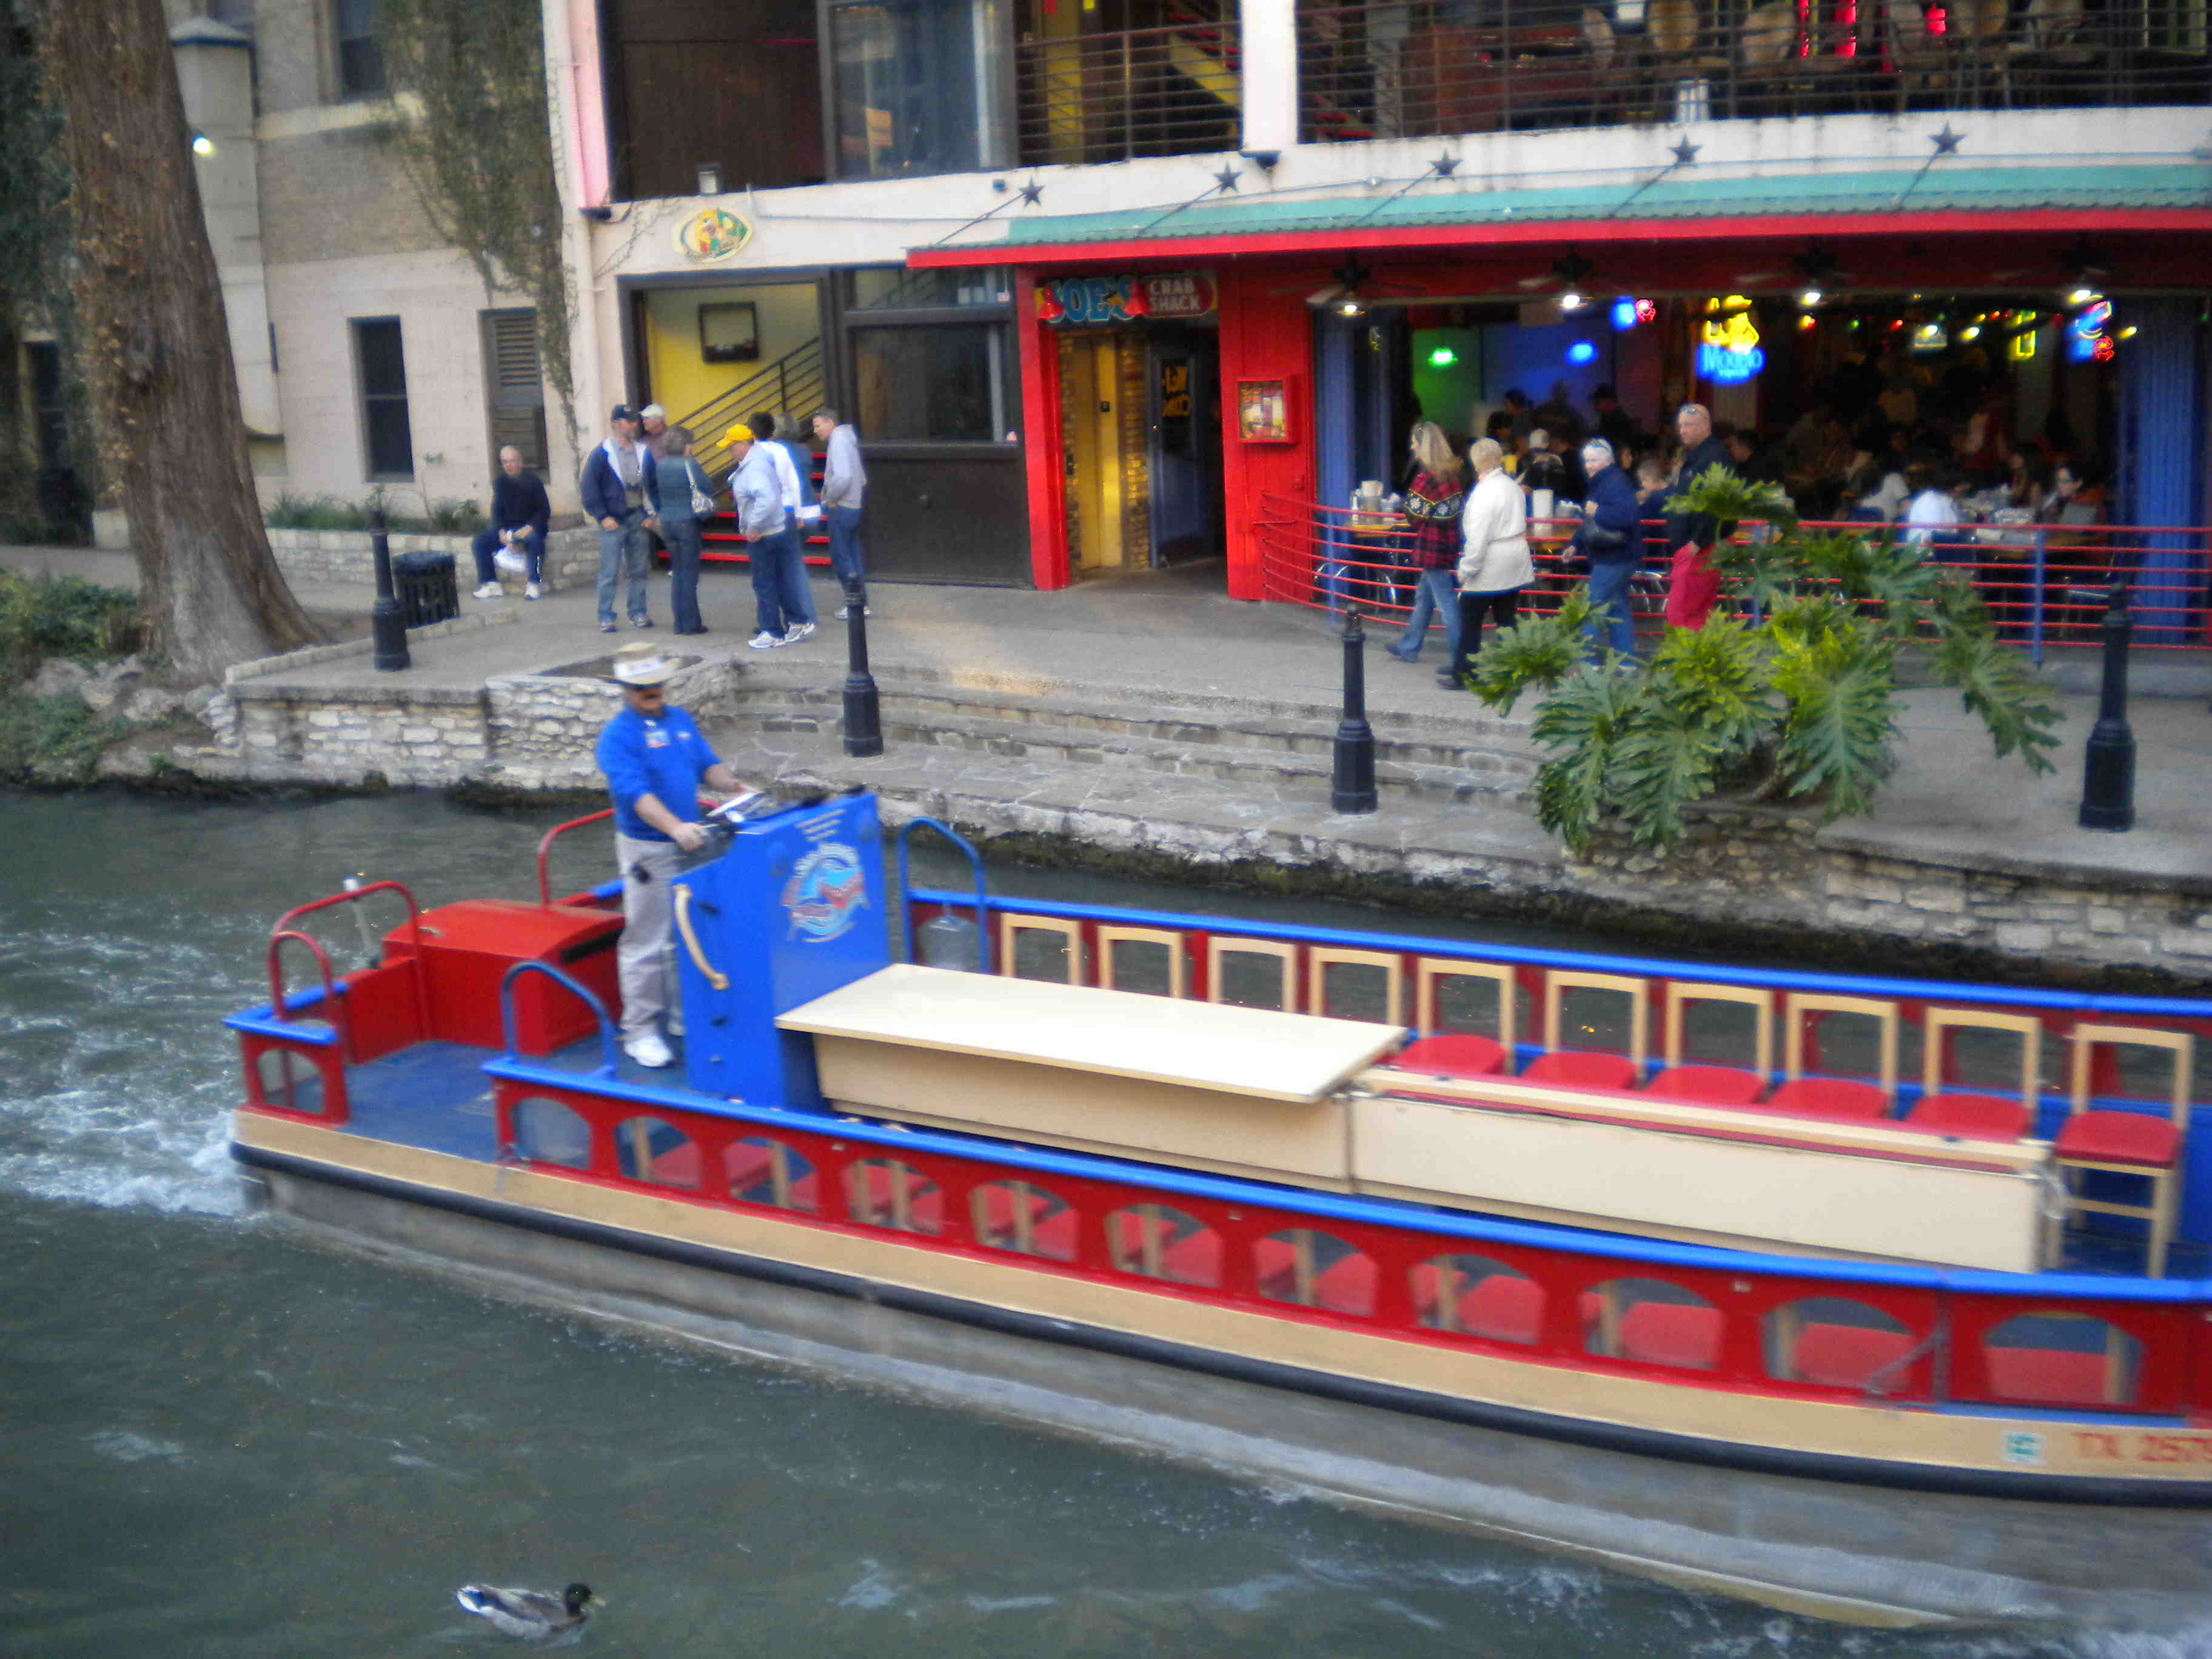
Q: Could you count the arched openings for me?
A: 12